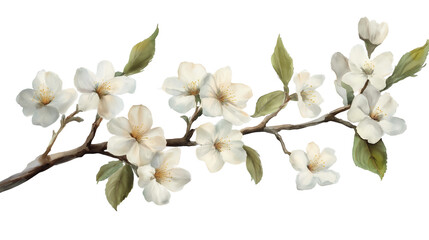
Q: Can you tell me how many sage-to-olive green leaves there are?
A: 8